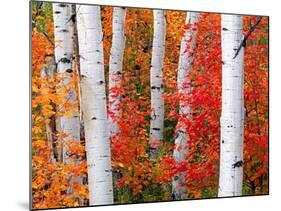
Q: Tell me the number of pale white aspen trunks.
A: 6